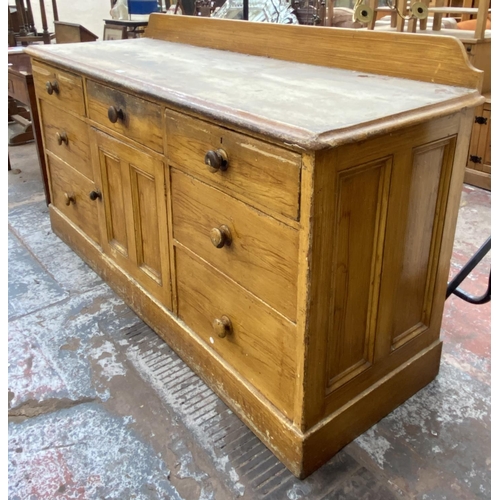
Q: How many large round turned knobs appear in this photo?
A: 7